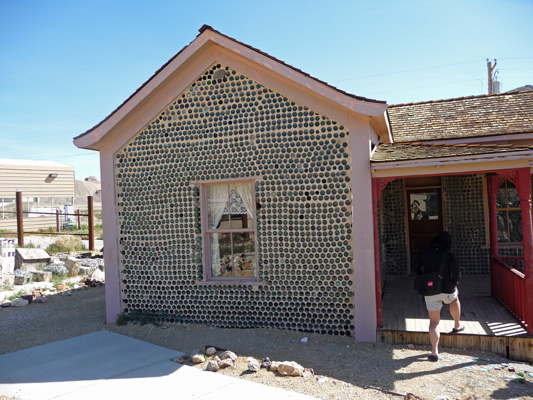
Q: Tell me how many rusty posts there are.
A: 2